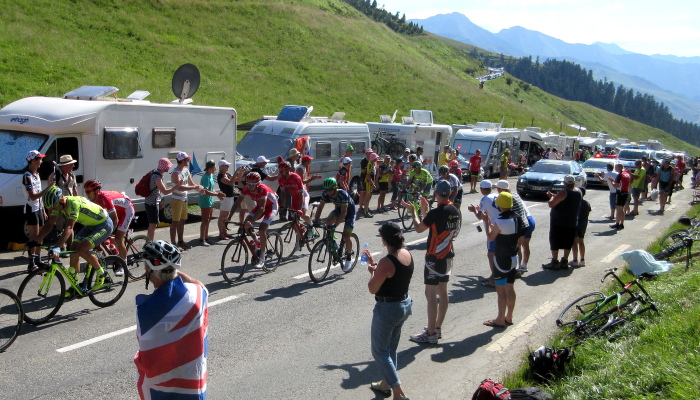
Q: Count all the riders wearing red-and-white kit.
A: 3